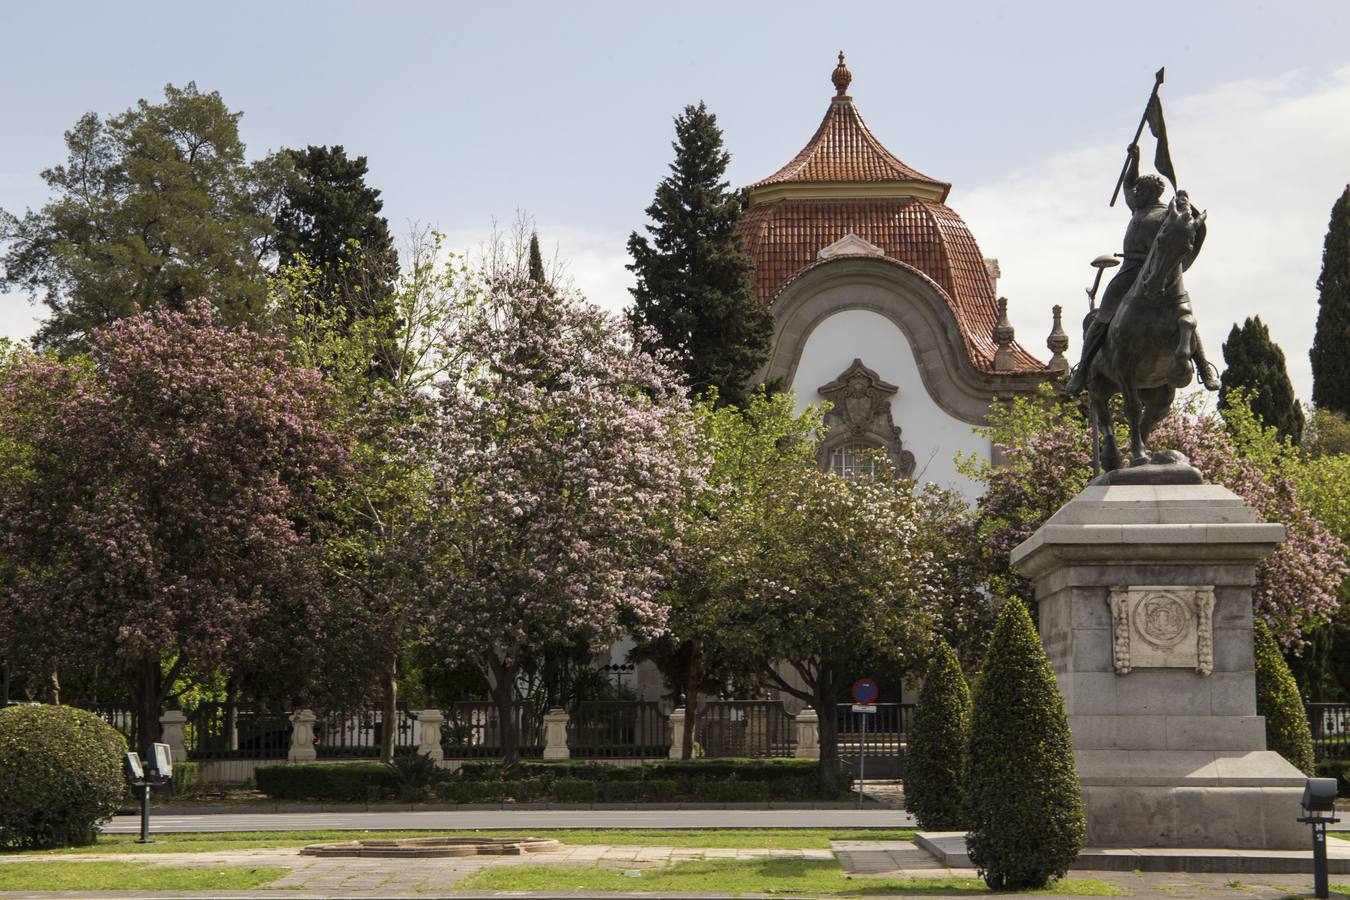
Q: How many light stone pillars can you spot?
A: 6